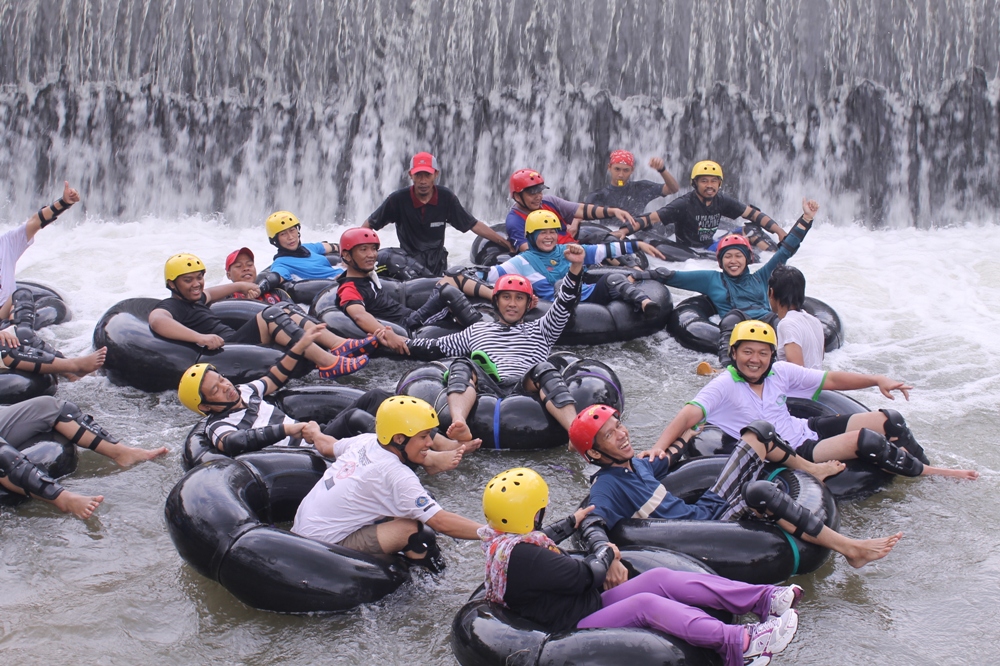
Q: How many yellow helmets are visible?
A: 8